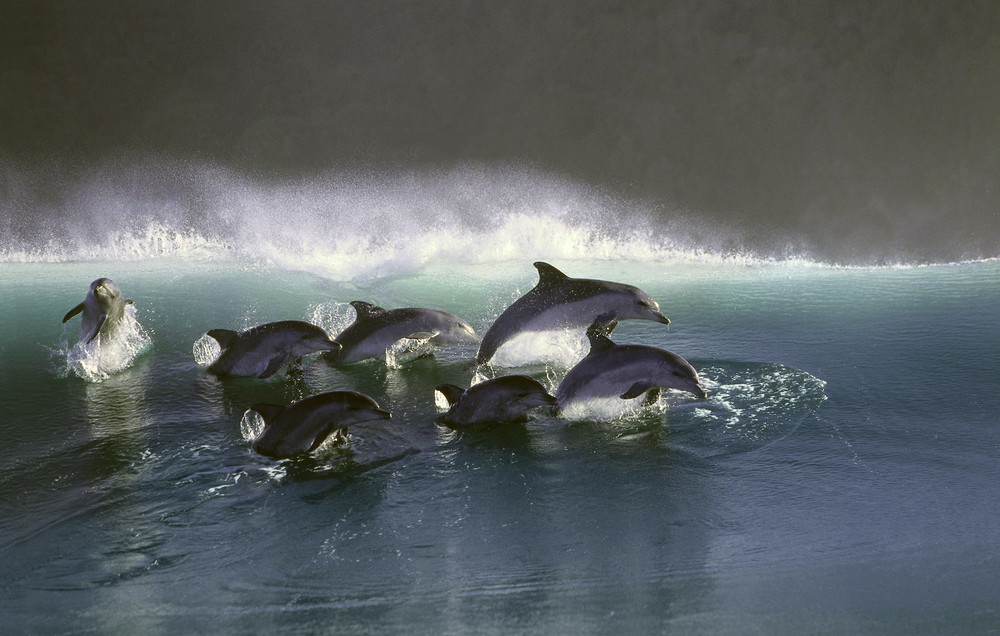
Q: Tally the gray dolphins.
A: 7